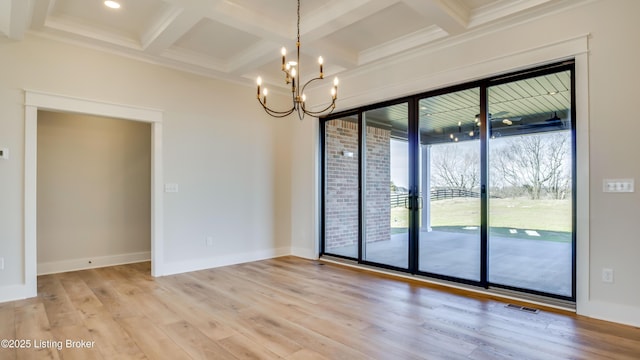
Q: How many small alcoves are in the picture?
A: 1